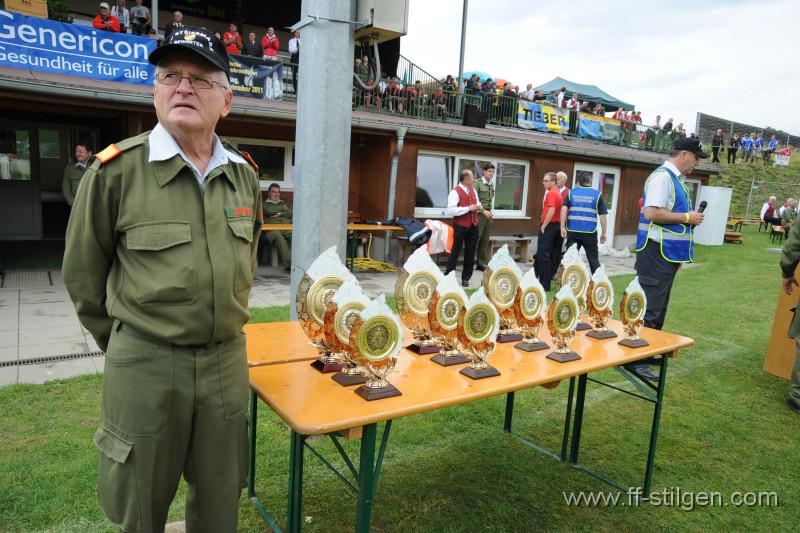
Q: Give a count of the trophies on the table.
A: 12